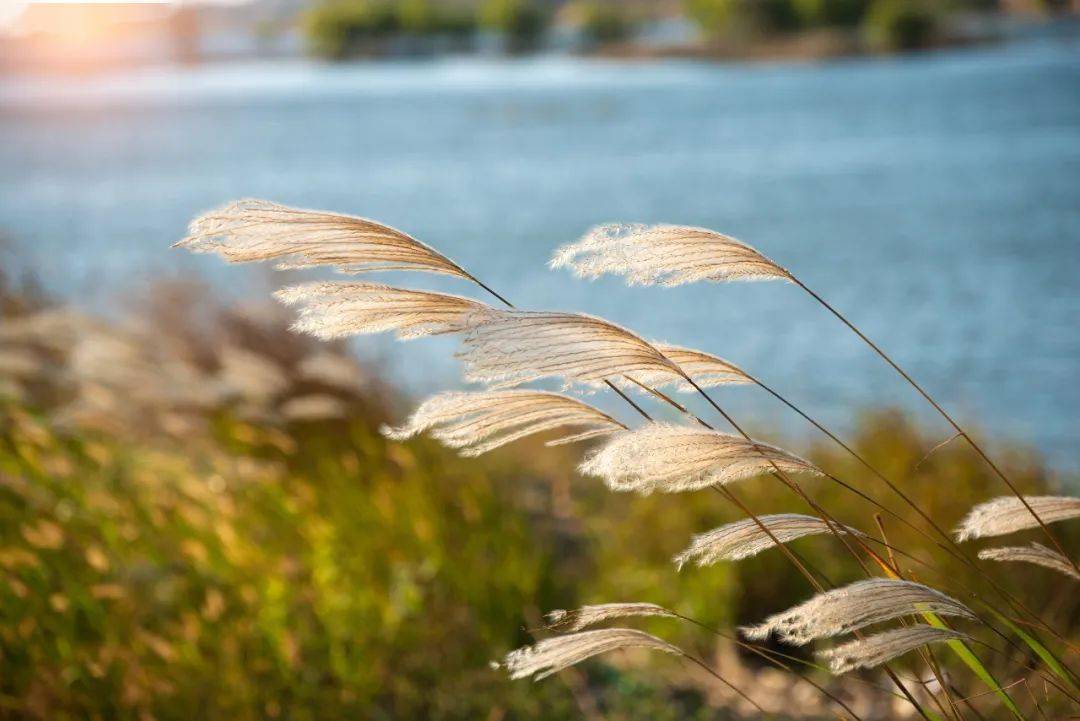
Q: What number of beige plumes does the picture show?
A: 14